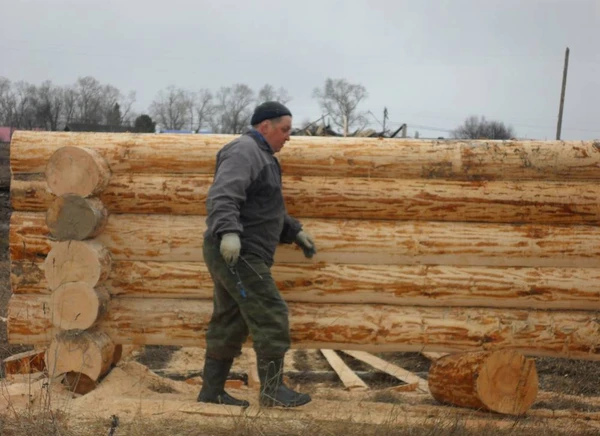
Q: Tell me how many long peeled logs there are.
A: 5